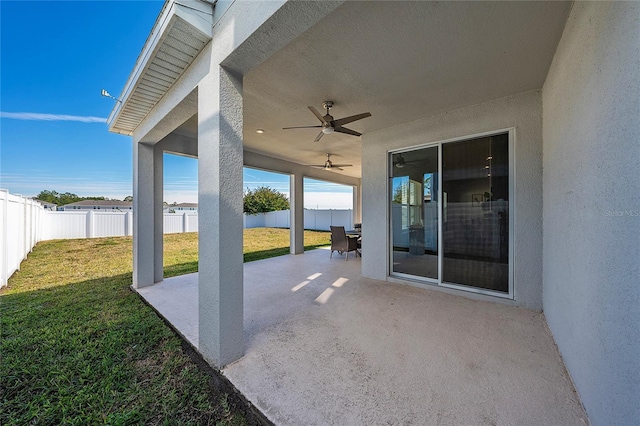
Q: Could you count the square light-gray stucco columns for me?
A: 3